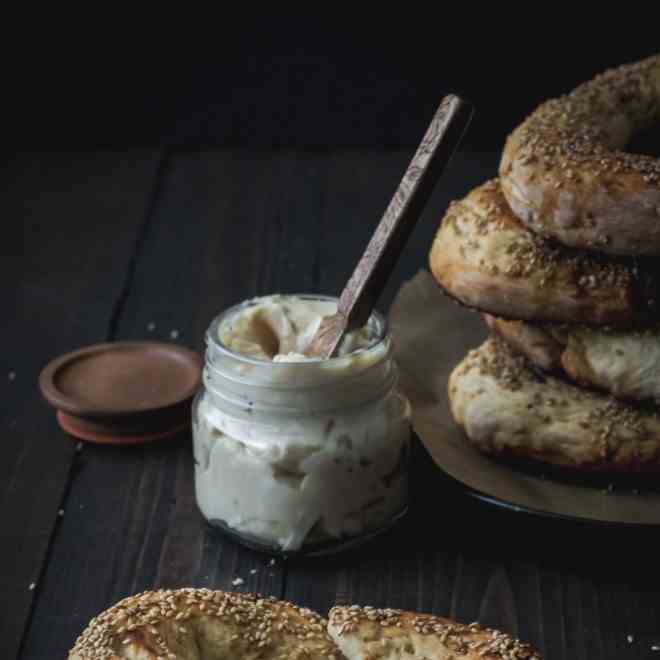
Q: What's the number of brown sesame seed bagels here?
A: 6